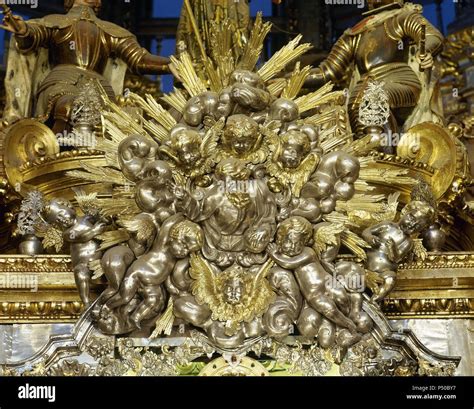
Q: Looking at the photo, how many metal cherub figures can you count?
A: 8